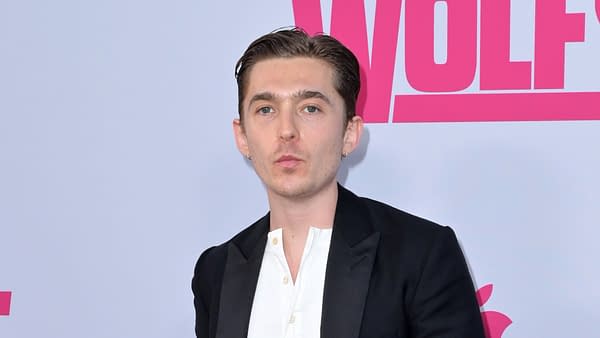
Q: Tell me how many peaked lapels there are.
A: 2